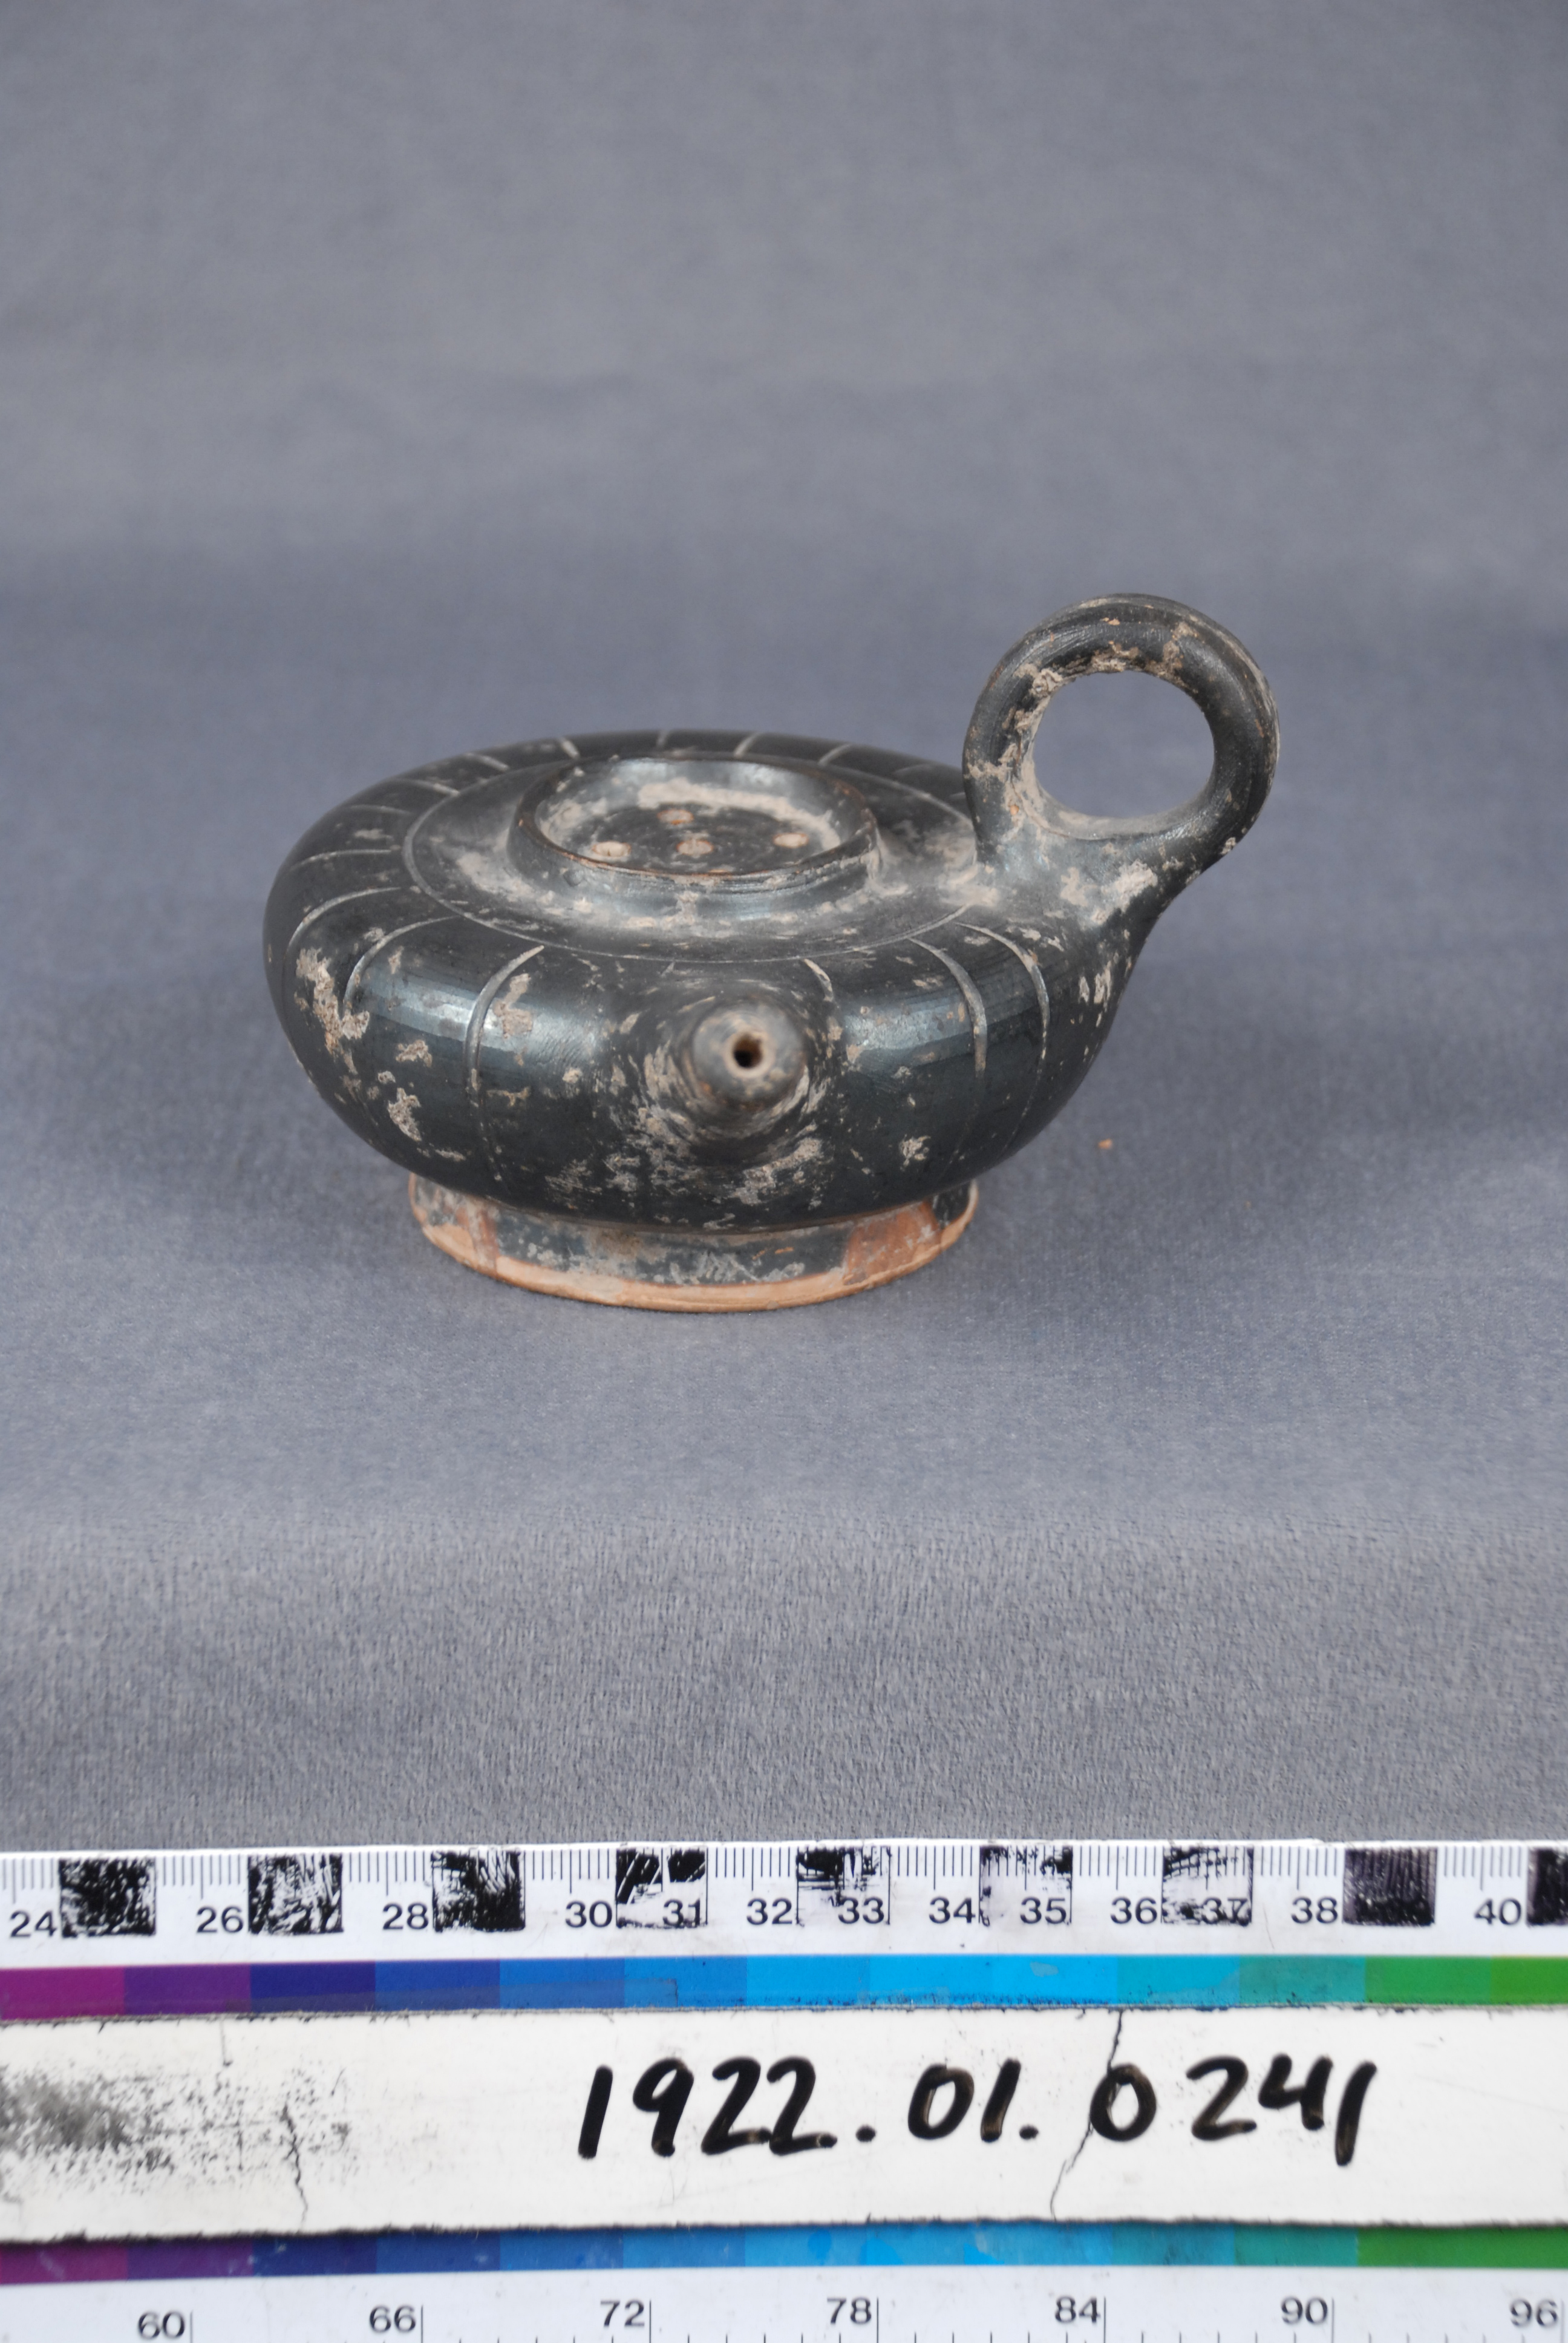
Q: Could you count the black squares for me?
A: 9